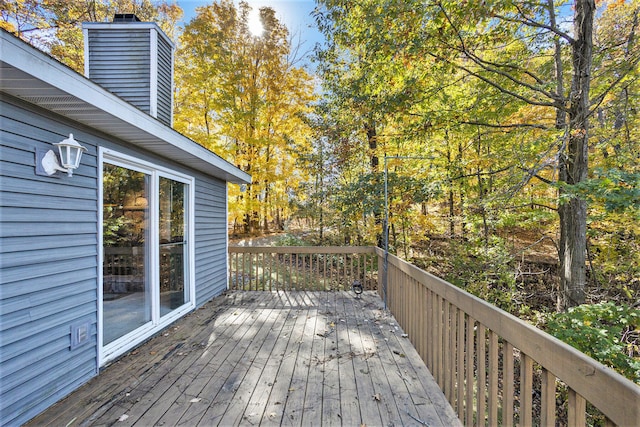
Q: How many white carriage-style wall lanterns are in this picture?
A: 1